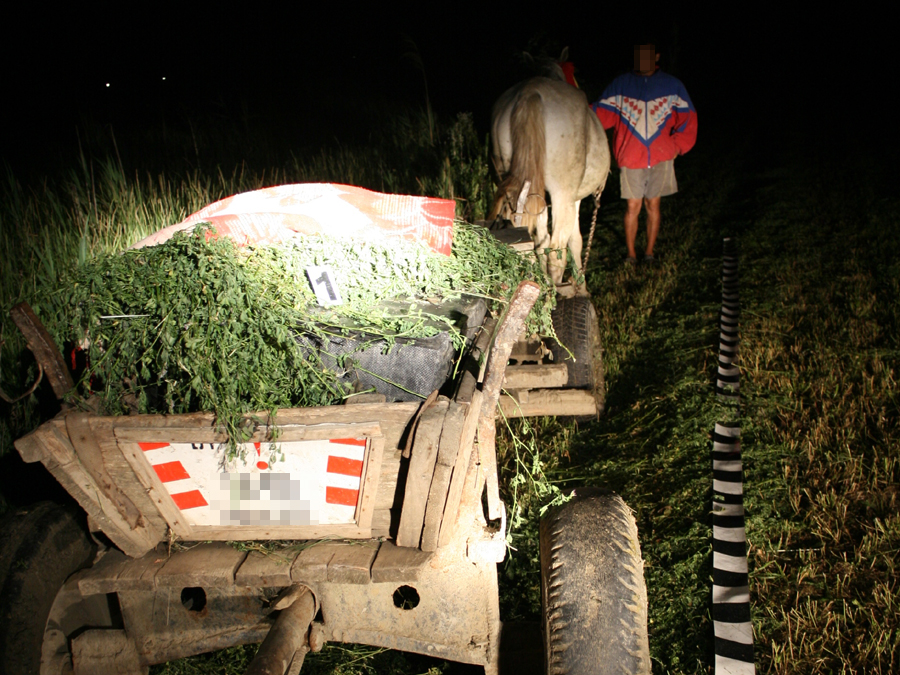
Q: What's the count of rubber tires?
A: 3